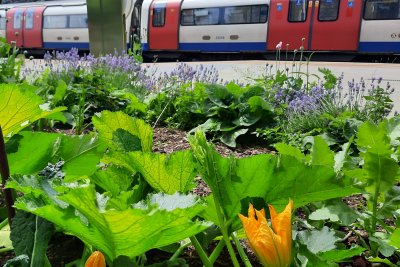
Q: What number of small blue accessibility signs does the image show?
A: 2